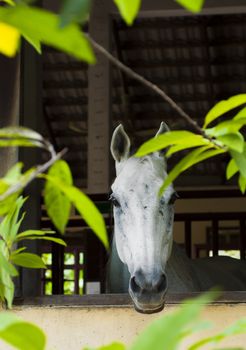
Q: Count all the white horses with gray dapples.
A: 1